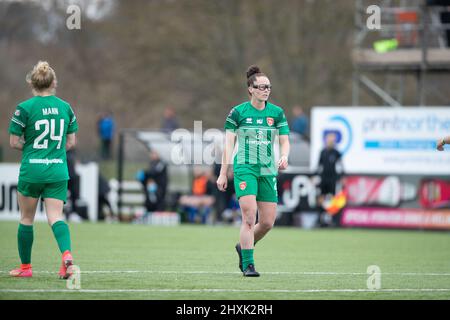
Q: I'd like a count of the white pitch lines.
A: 2